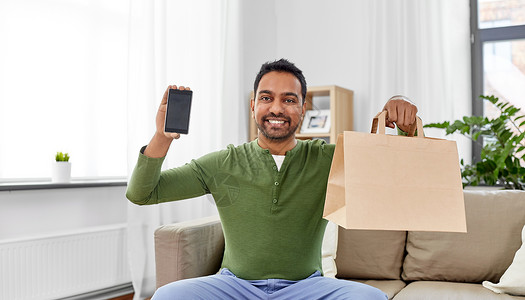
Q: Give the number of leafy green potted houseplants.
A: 2